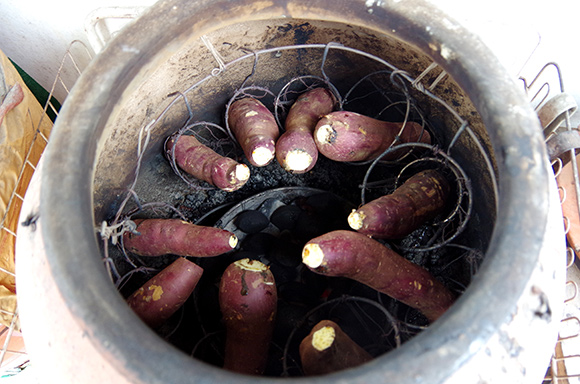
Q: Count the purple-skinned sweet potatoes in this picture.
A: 10